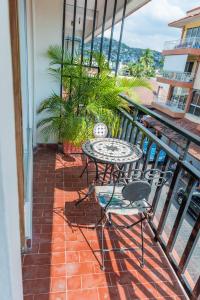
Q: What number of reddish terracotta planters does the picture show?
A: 1